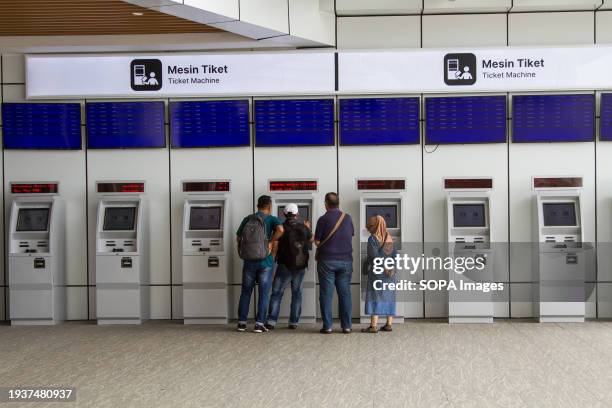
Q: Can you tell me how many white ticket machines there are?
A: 7